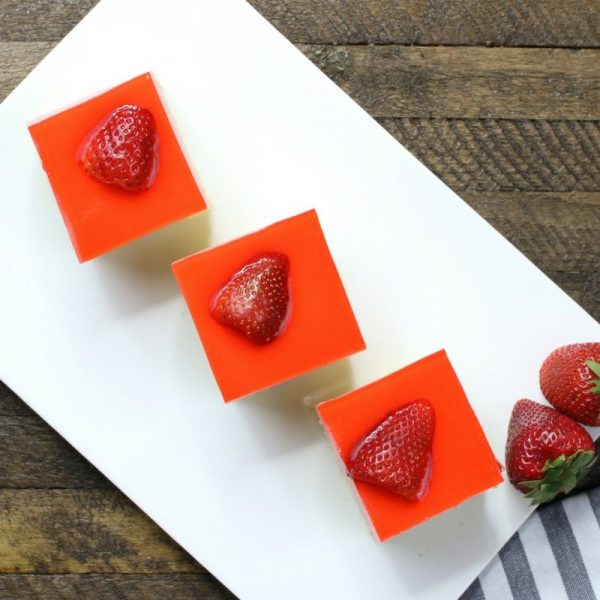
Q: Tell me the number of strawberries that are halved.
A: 3